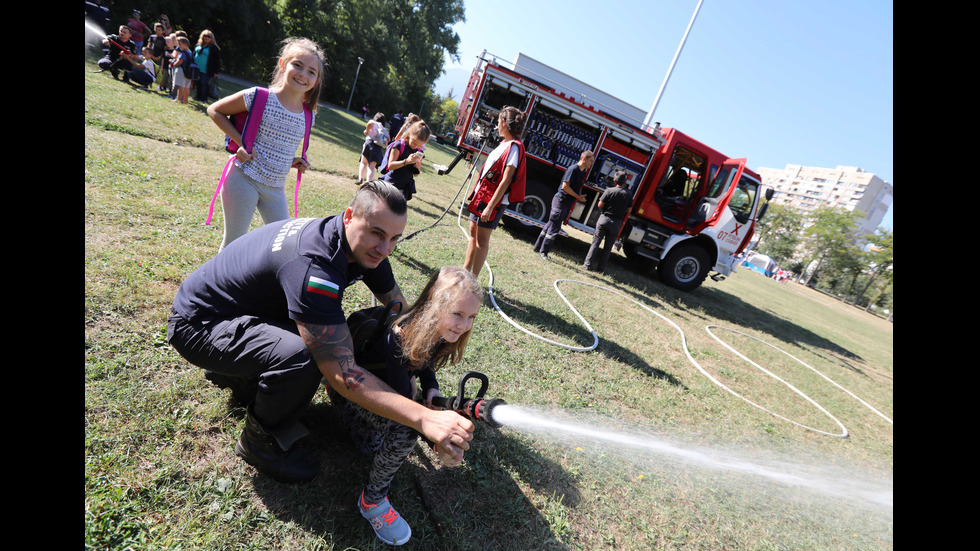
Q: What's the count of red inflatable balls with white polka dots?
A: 0